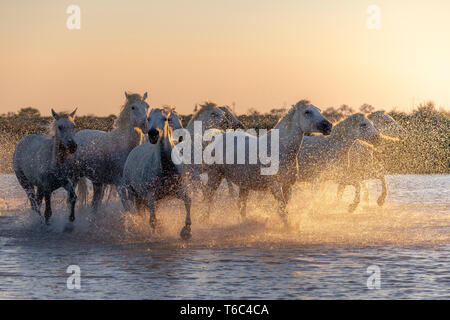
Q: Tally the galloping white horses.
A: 9